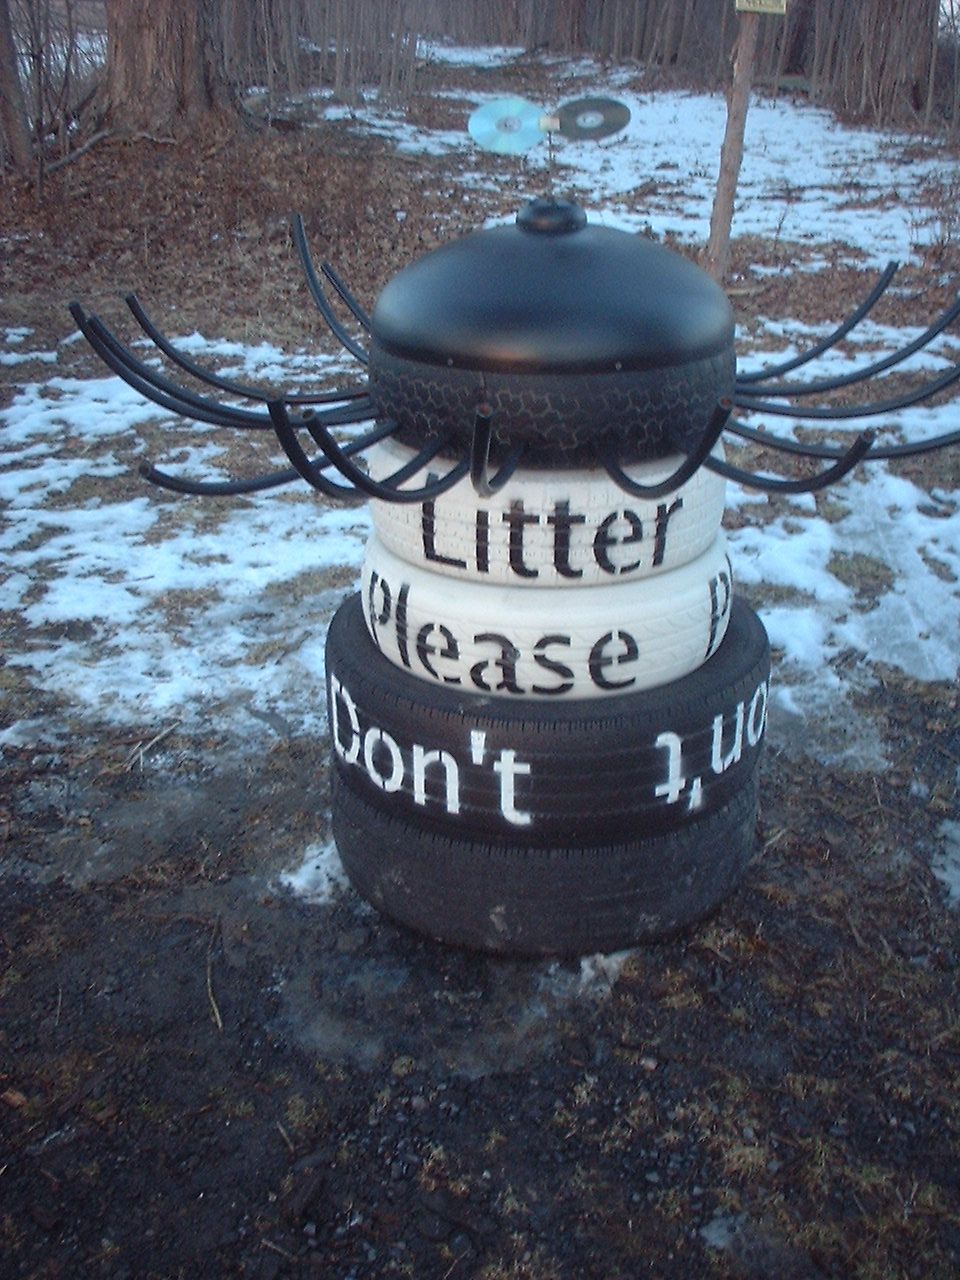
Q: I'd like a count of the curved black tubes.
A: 15